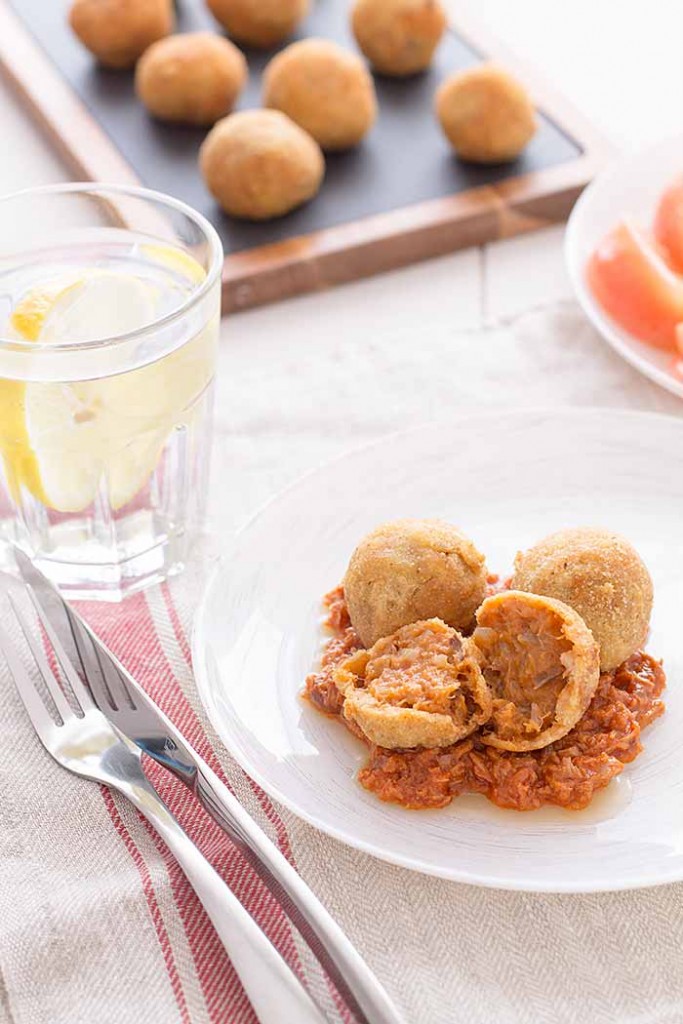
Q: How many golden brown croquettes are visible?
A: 10